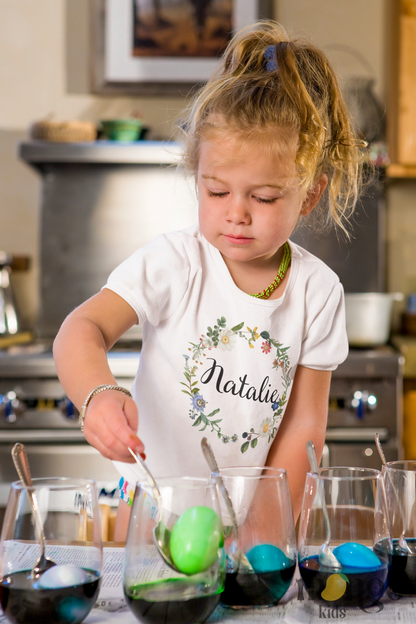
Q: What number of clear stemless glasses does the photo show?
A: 5